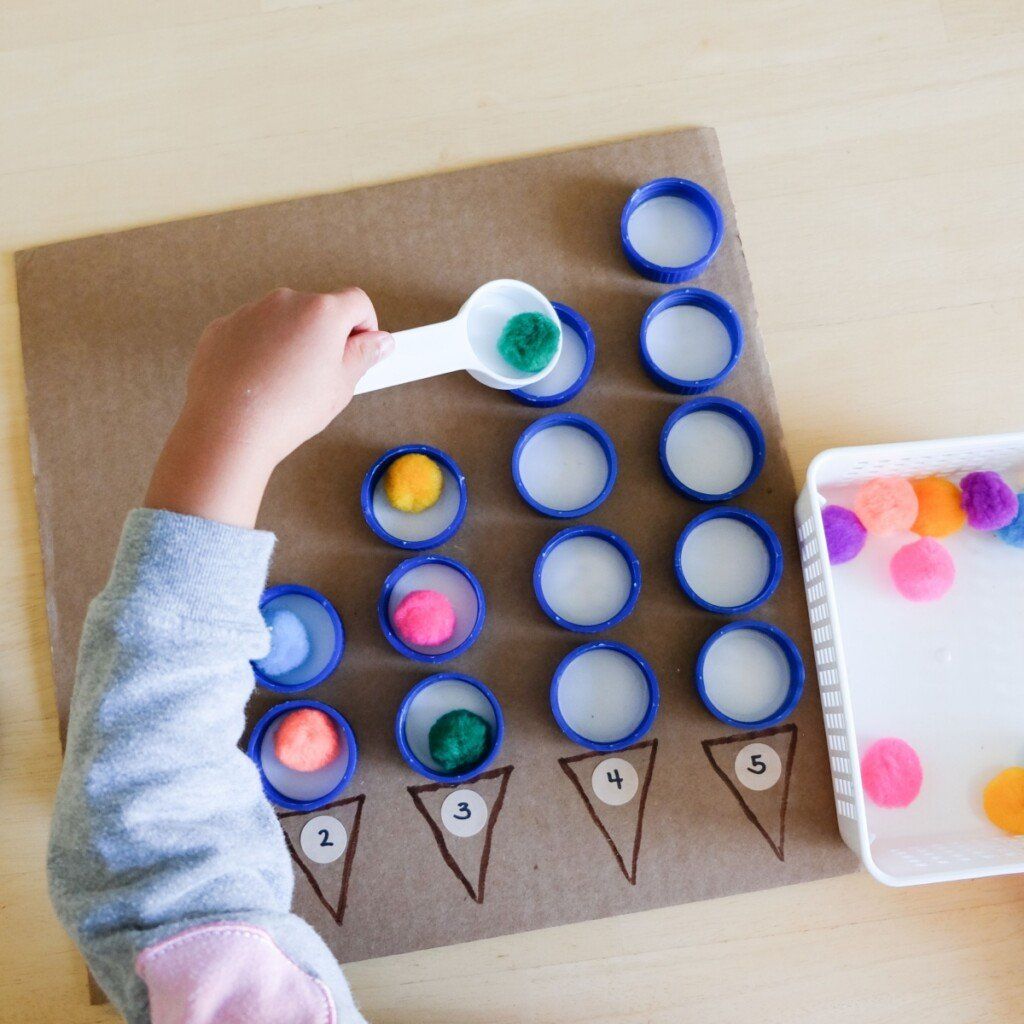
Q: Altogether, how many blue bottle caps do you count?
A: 14